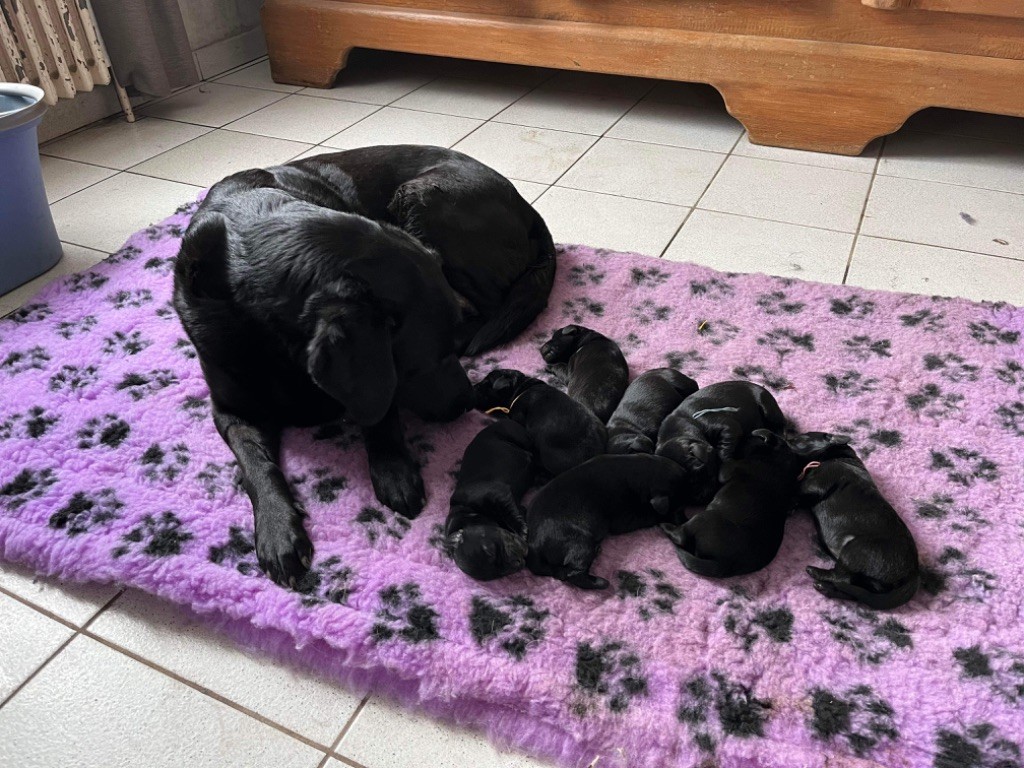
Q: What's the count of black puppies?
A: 8